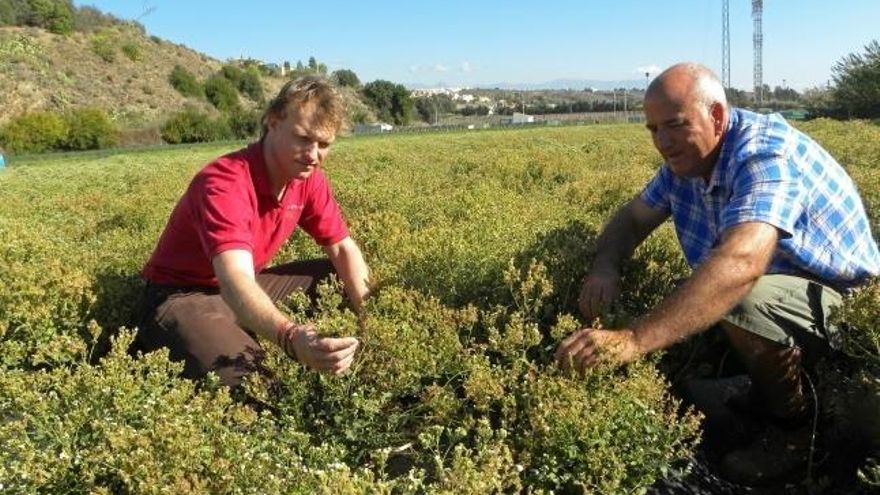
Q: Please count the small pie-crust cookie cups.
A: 0